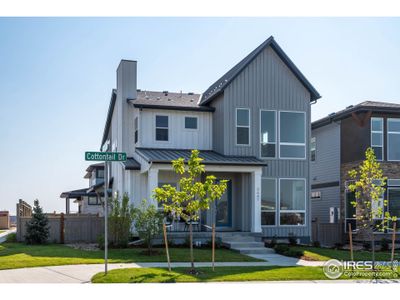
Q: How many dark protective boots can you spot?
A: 0